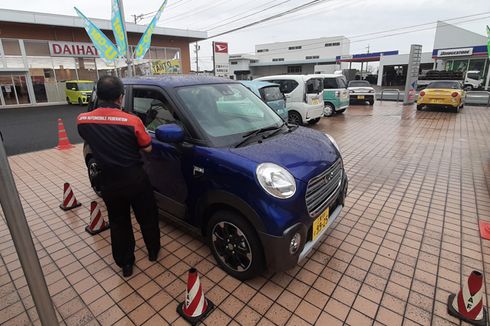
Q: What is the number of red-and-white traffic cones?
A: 4